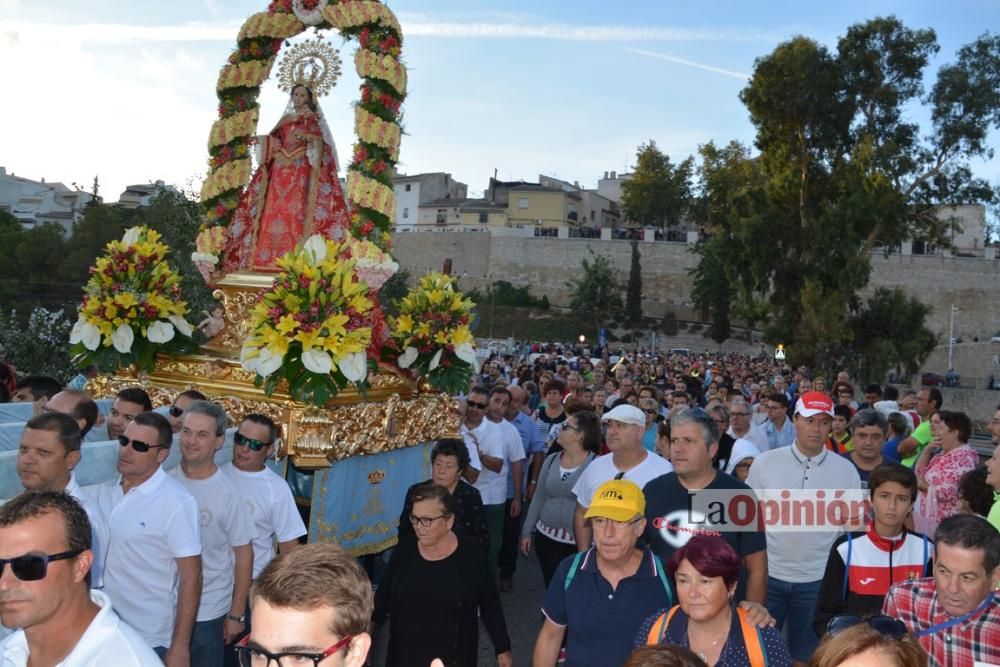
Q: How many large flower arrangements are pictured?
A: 3